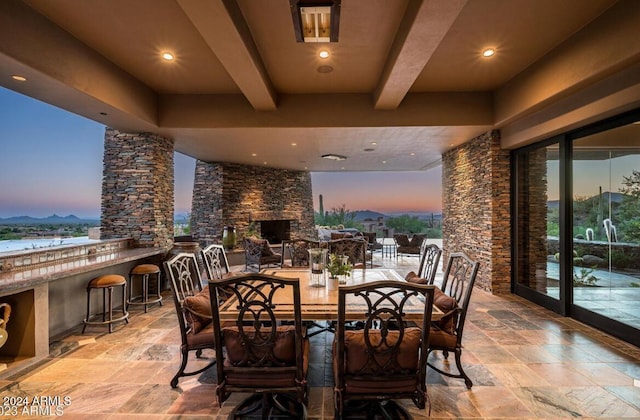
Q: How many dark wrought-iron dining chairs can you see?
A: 8